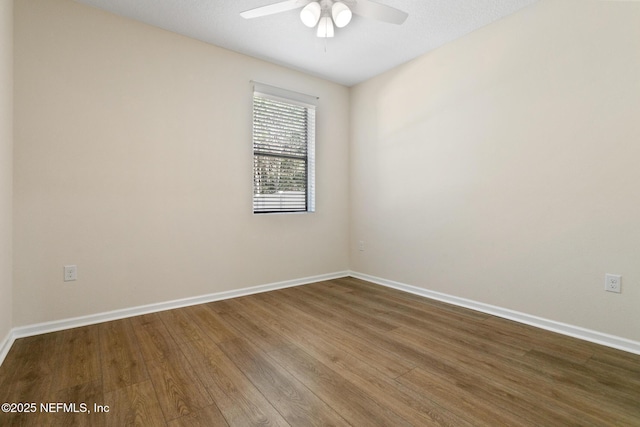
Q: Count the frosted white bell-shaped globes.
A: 3